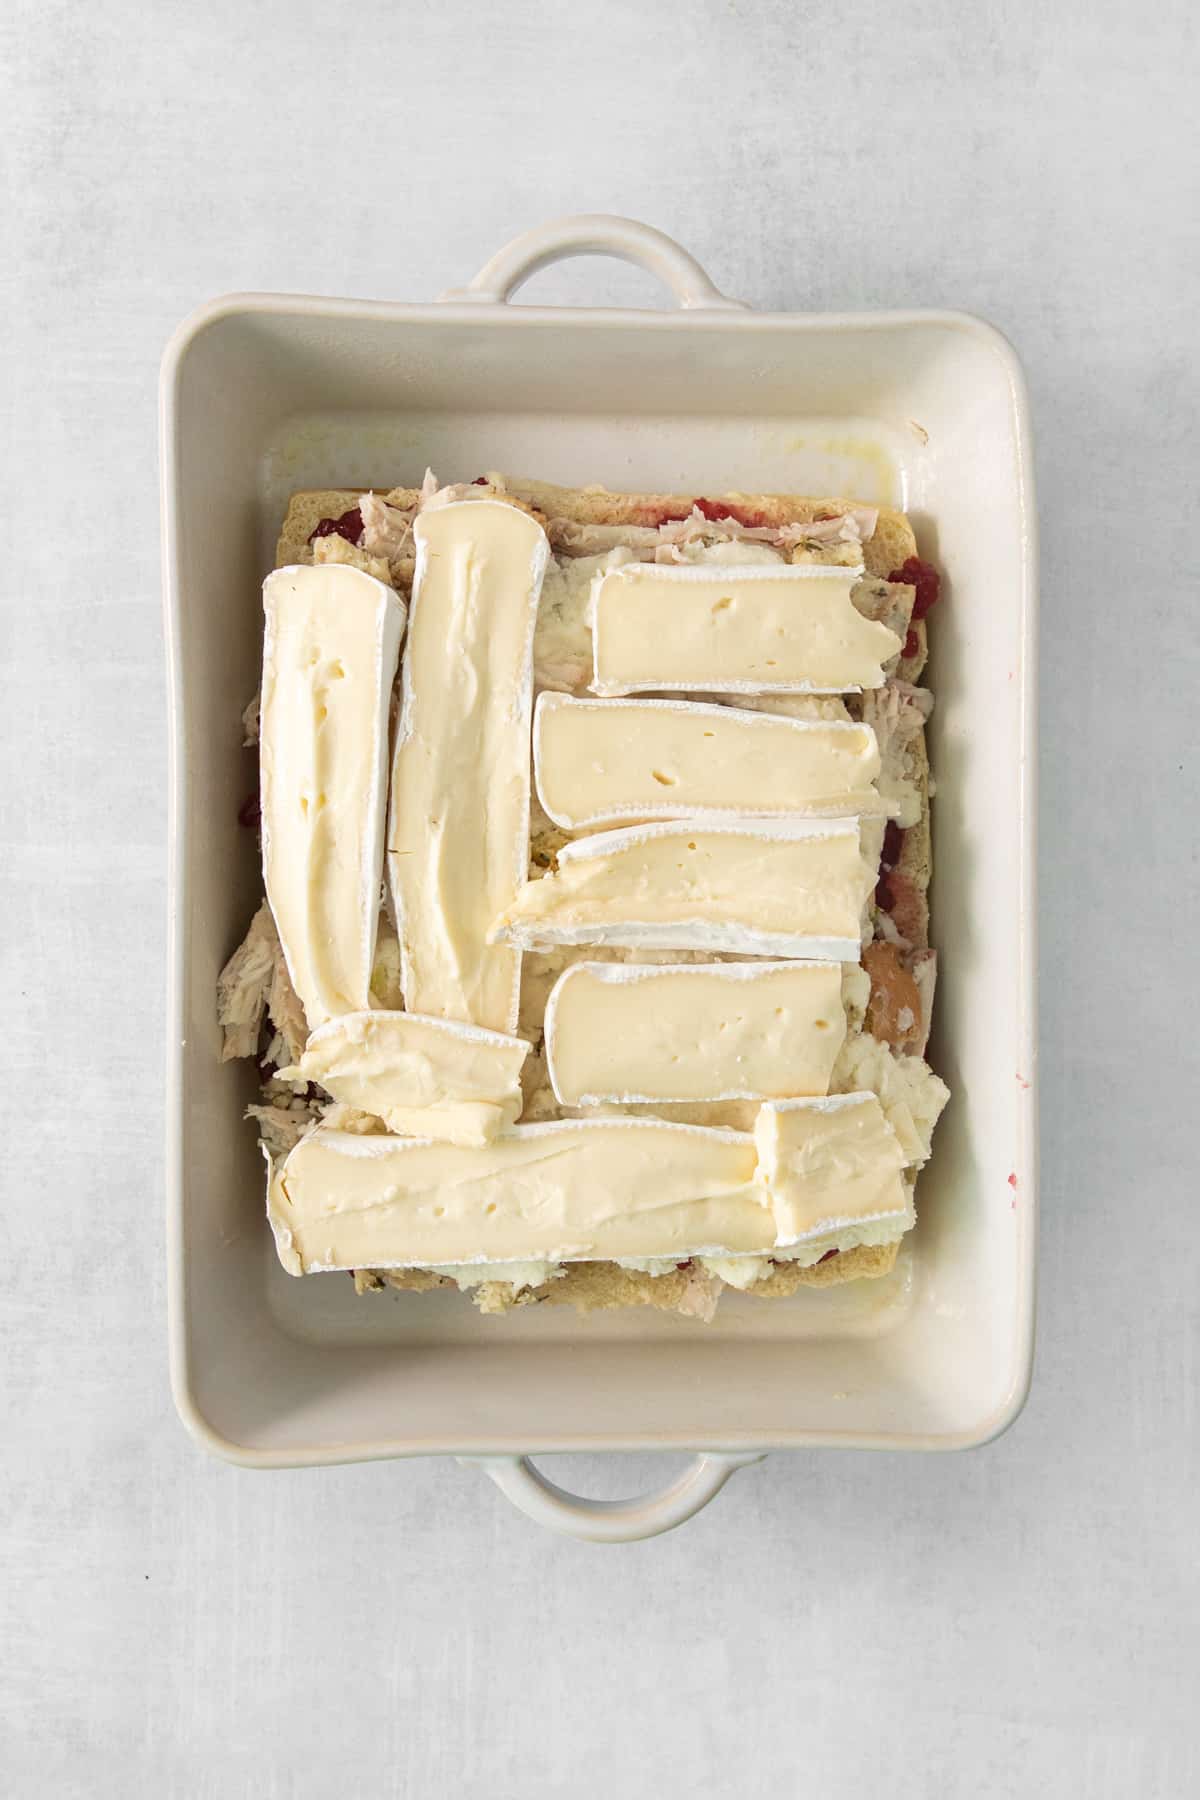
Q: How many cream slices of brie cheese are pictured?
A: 9